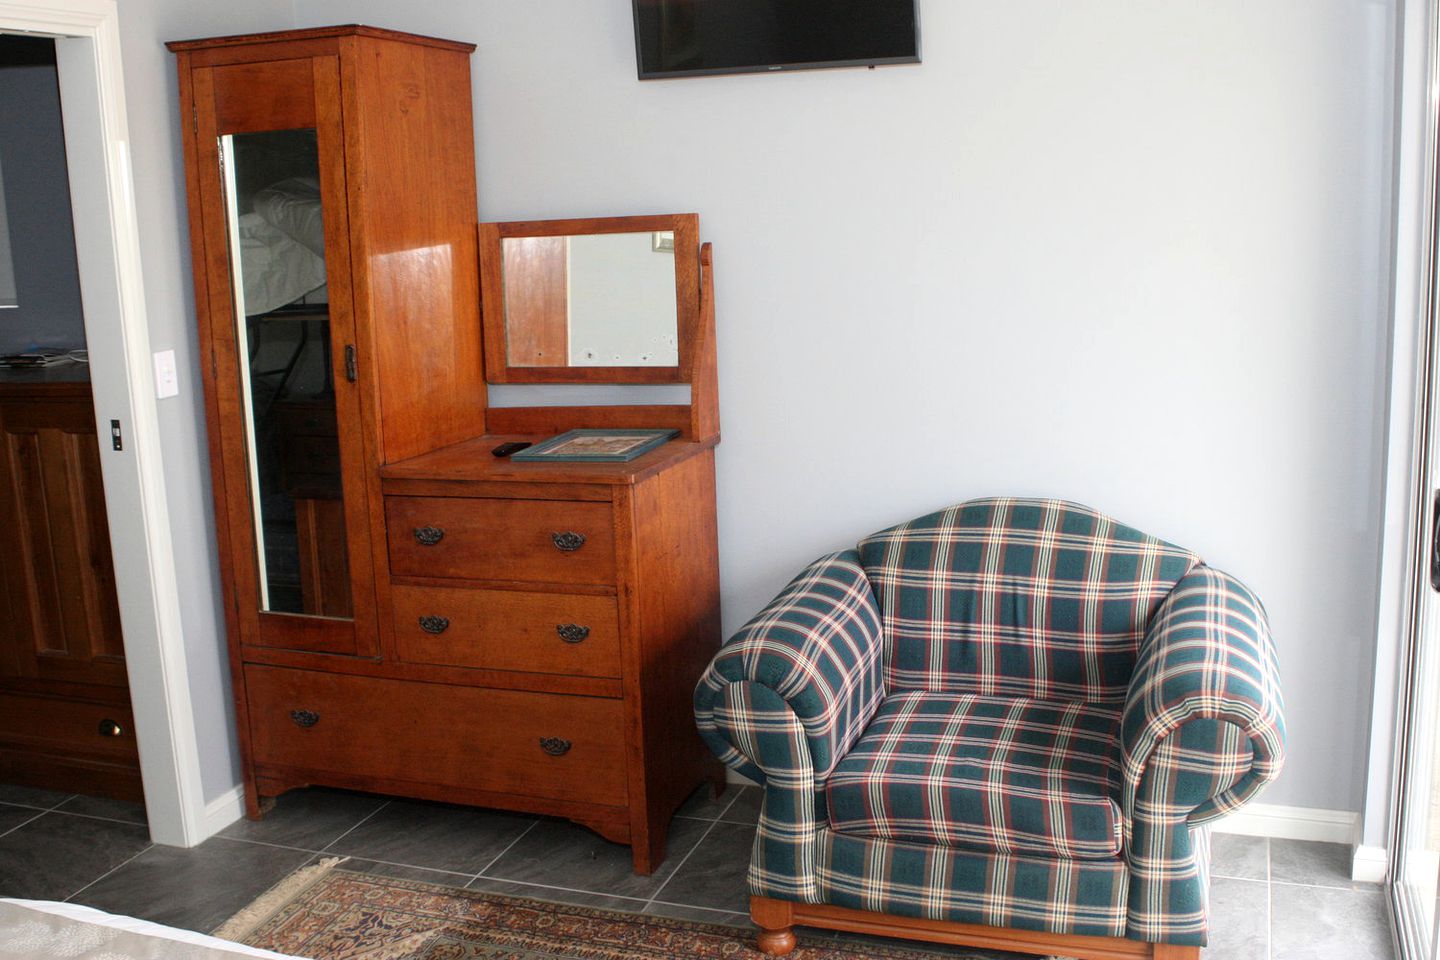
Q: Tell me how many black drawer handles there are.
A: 6